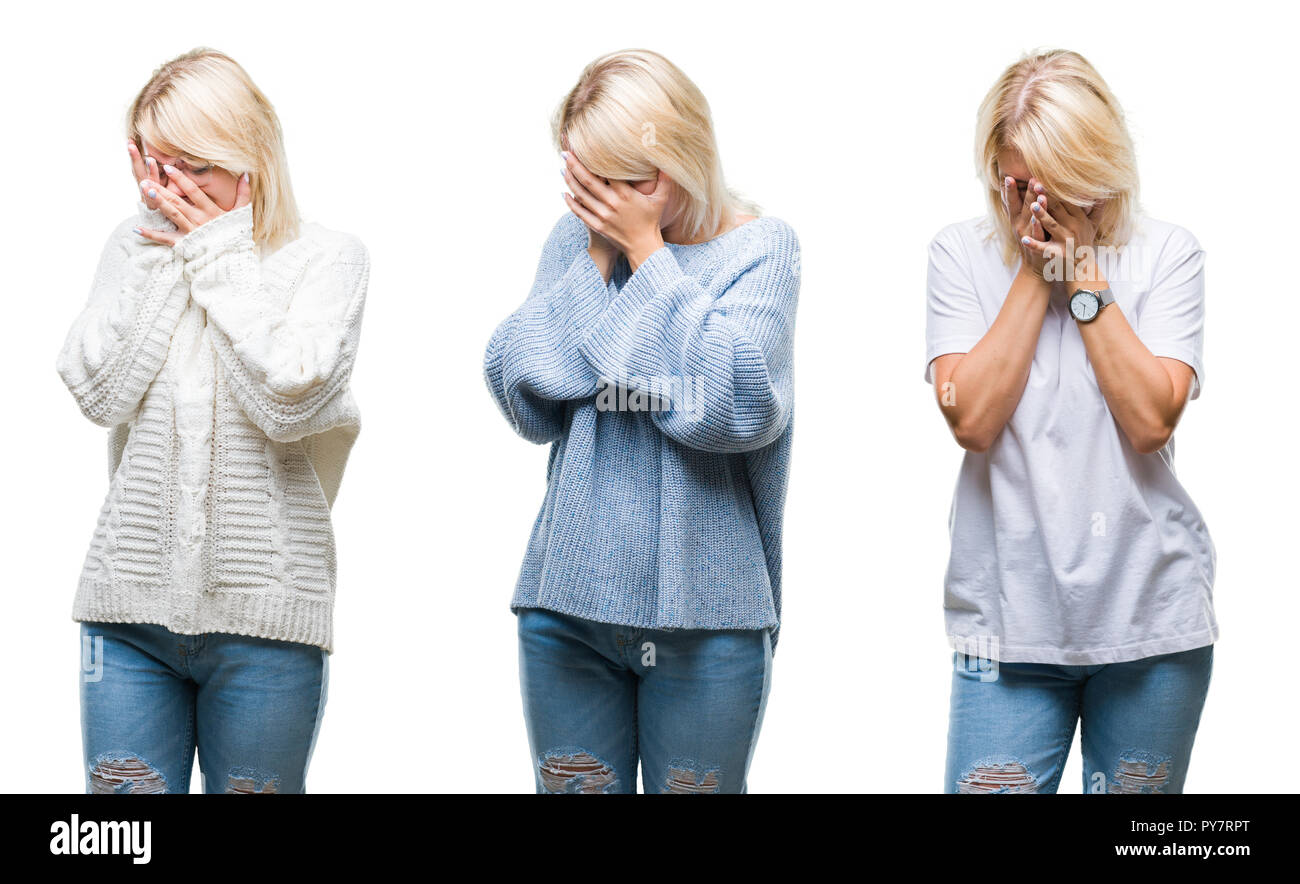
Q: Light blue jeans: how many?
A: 3